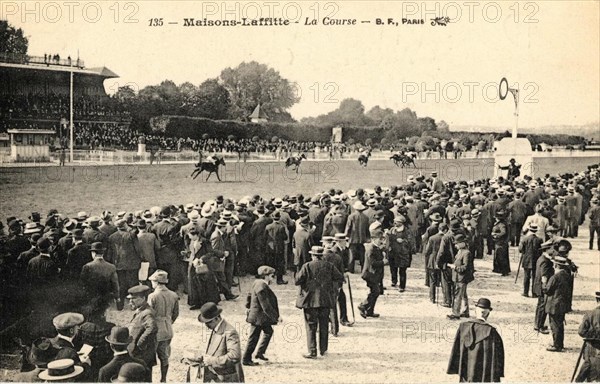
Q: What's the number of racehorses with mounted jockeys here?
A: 5